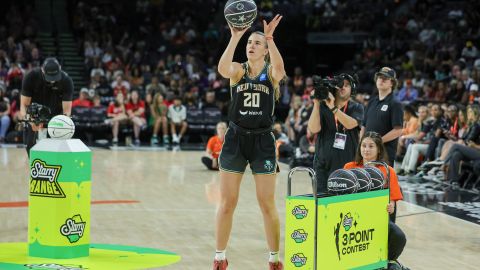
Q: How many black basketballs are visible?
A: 4